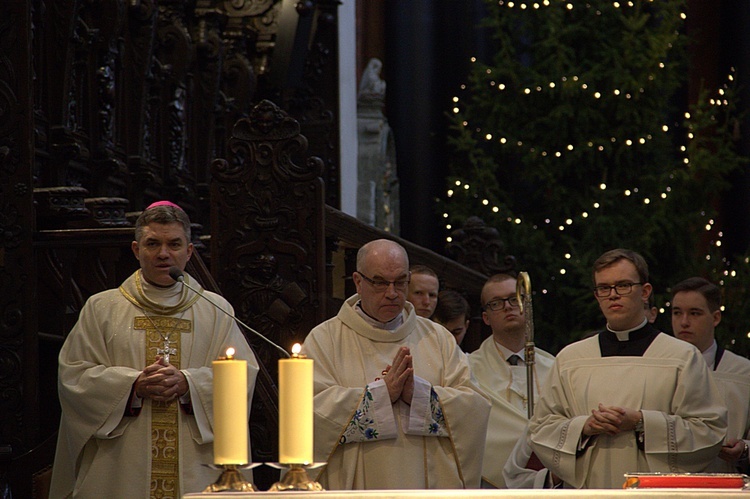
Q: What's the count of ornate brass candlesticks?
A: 2